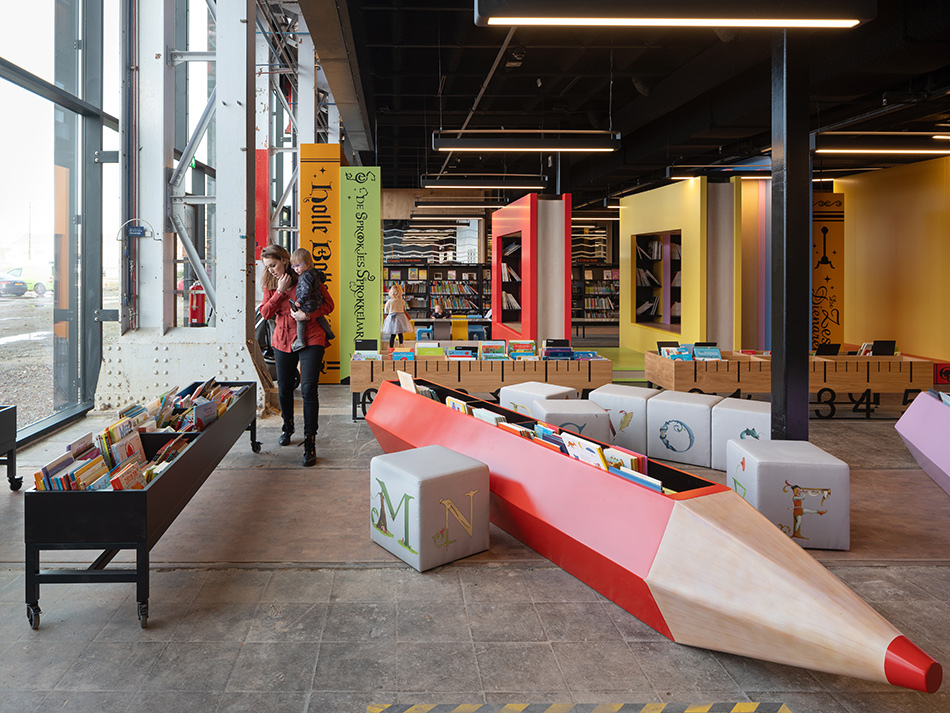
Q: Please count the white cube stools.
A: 7